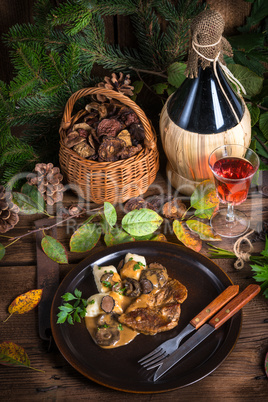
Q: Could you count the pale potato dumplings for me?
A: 3